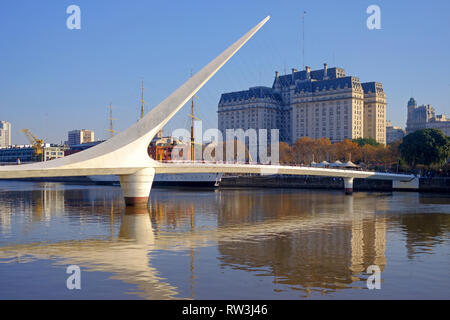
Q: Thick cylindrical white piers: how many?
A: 2